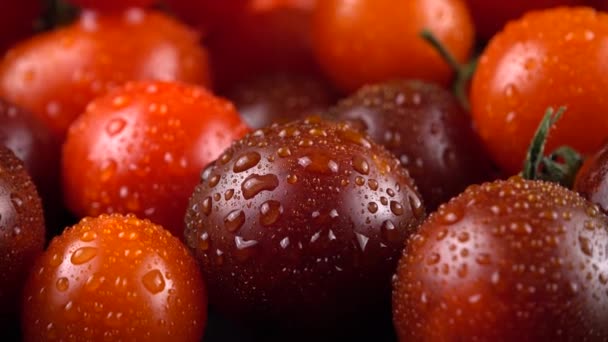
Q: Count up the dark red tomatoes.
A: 7